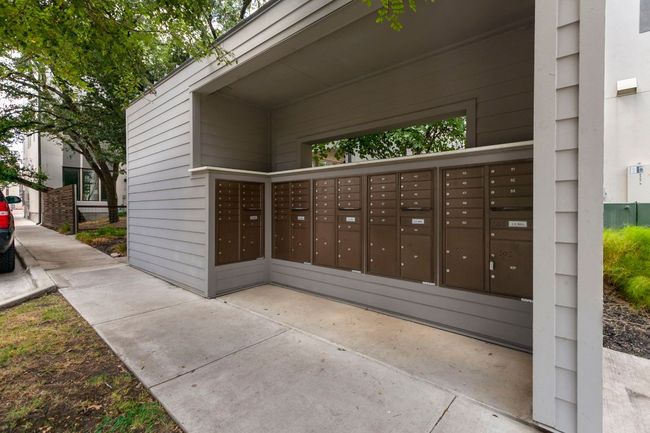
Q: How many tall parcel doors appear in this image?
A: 10